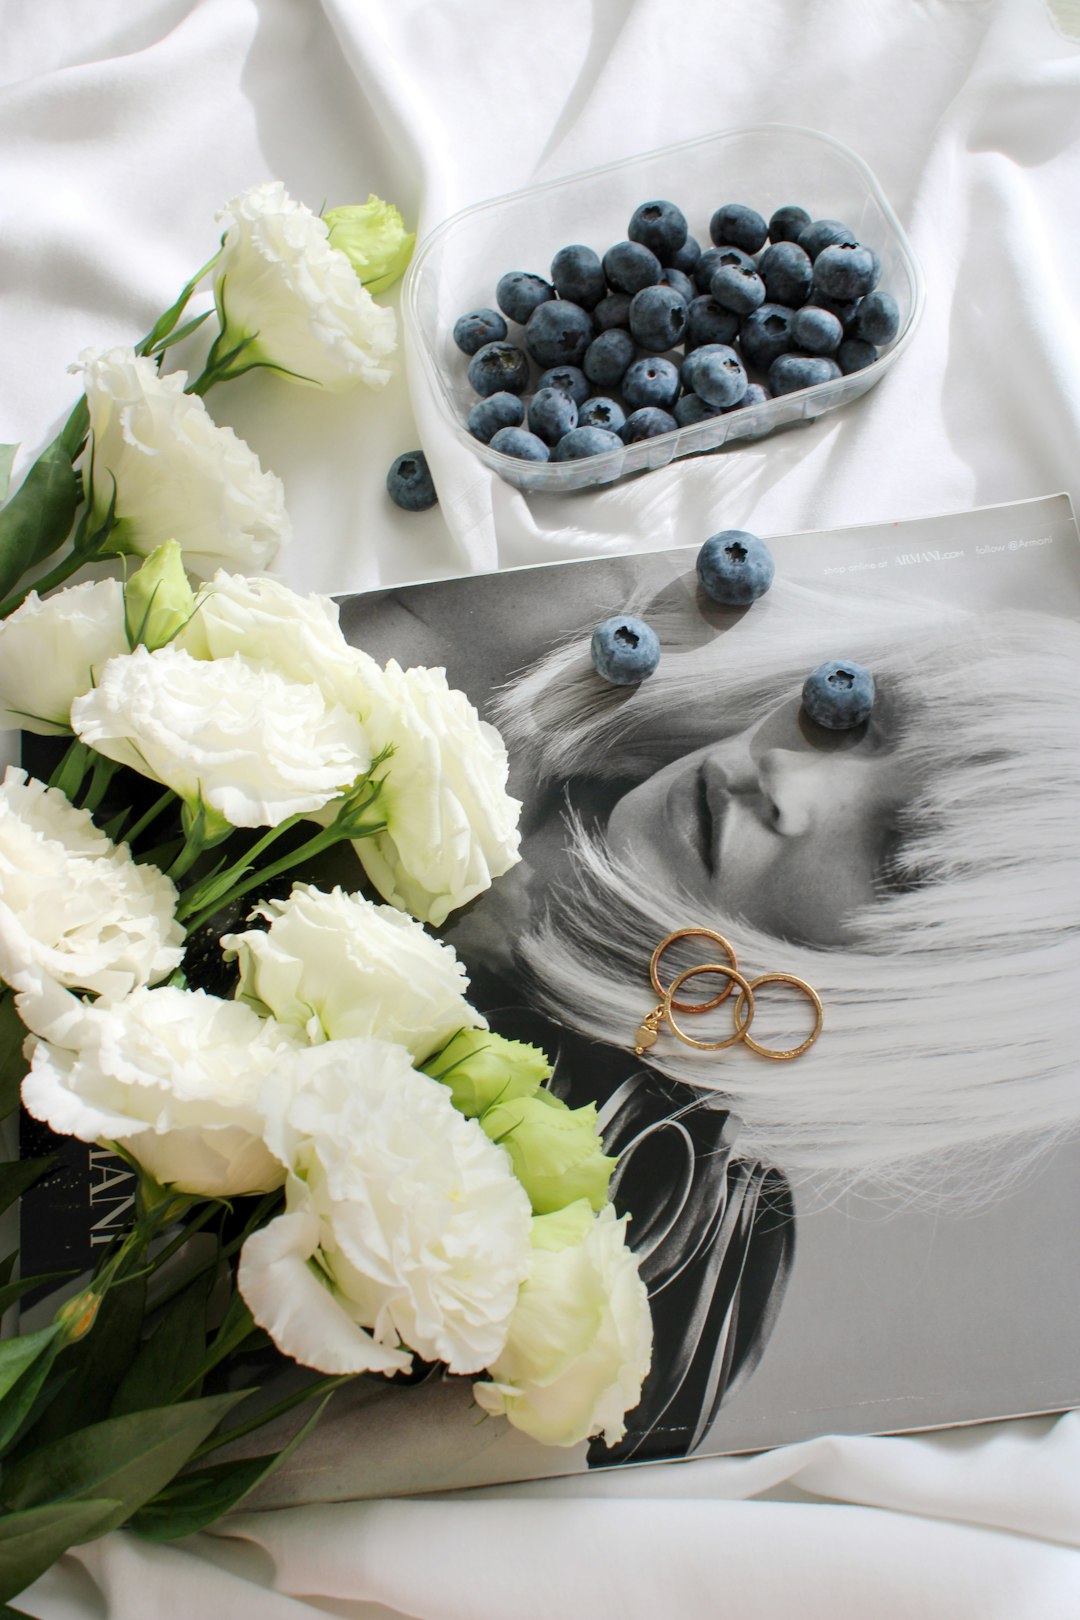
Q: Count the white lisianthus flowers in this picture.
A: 11